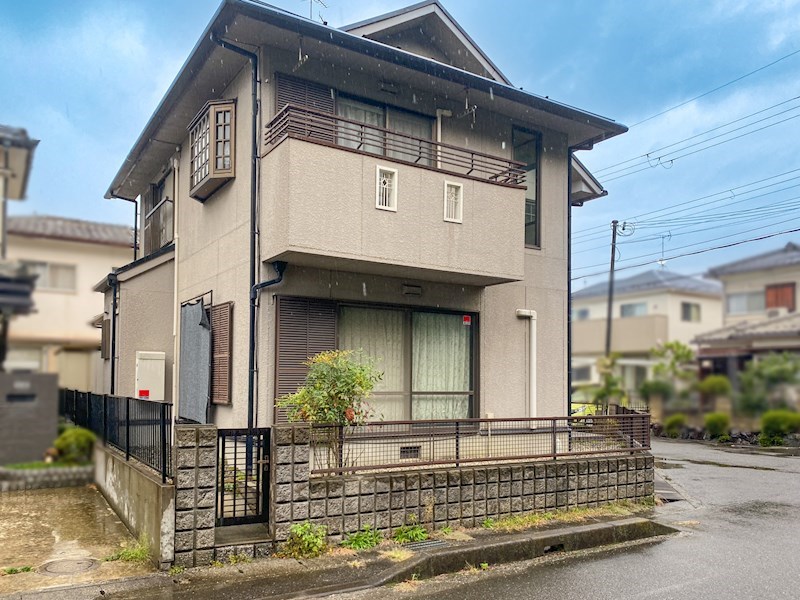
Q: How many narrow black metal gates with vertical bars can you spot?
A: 1